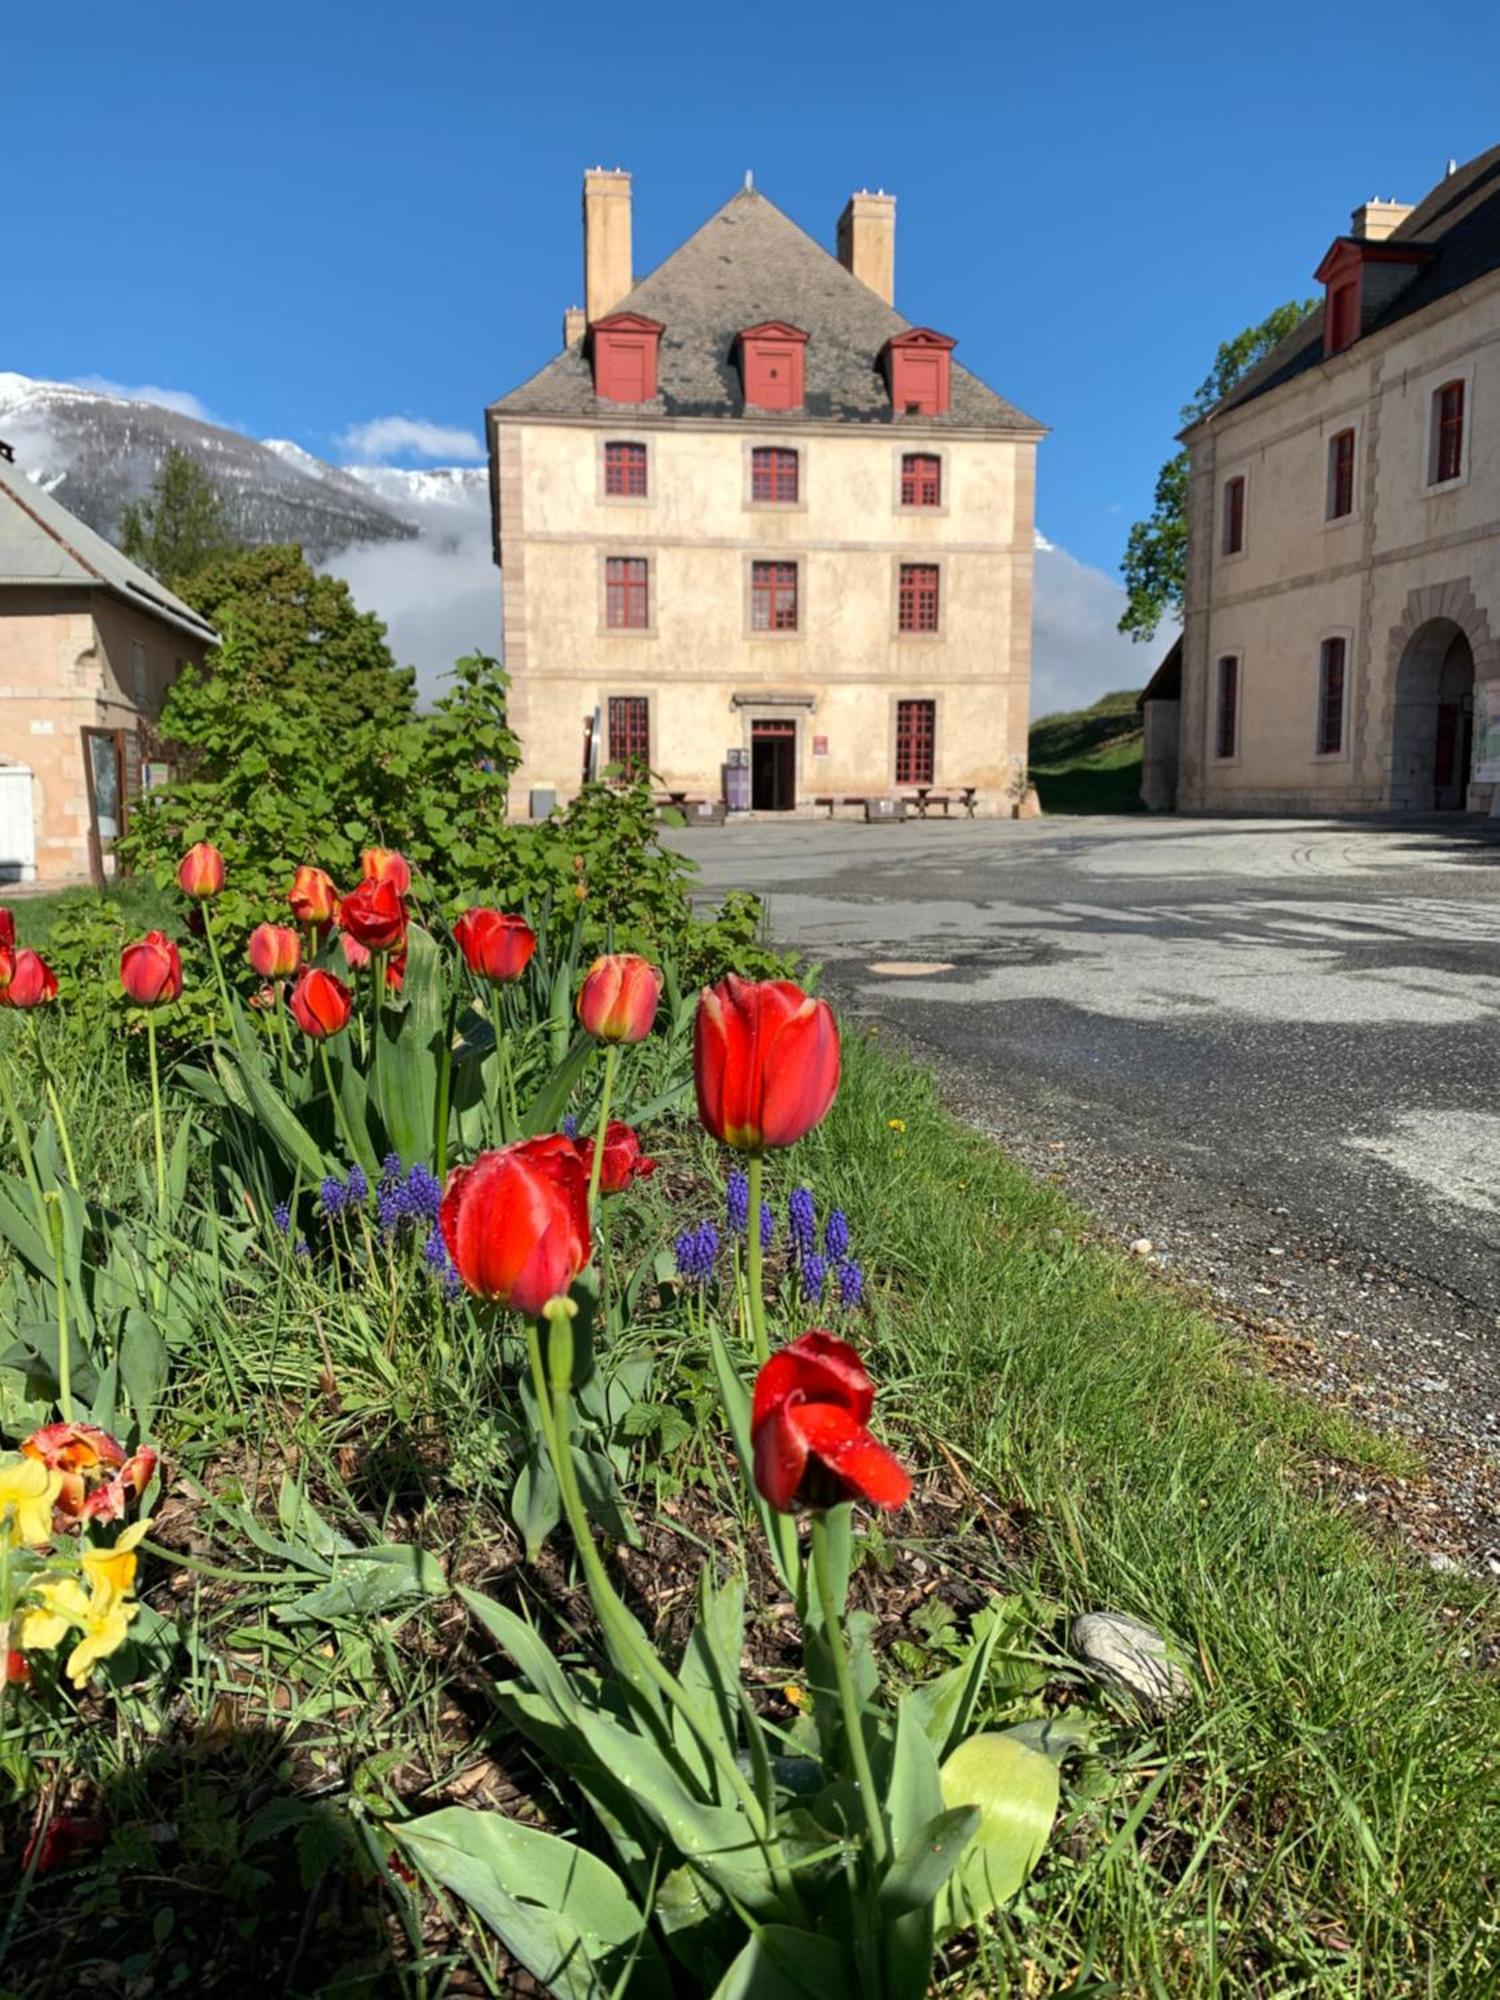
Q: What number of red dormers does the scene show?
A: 4